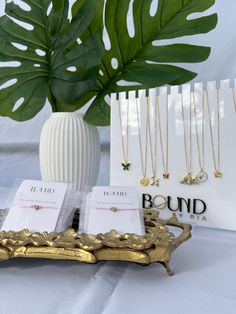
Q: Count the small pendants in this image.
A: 7